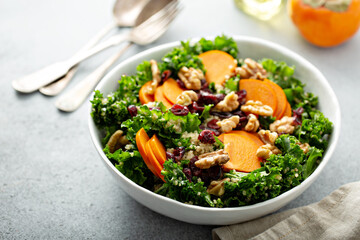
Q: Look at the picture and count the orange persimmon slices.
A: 12